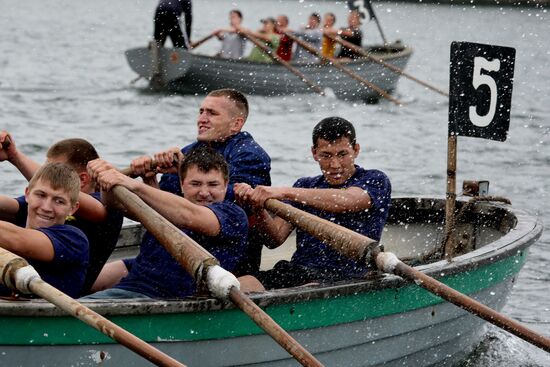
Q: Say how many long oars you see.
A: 6